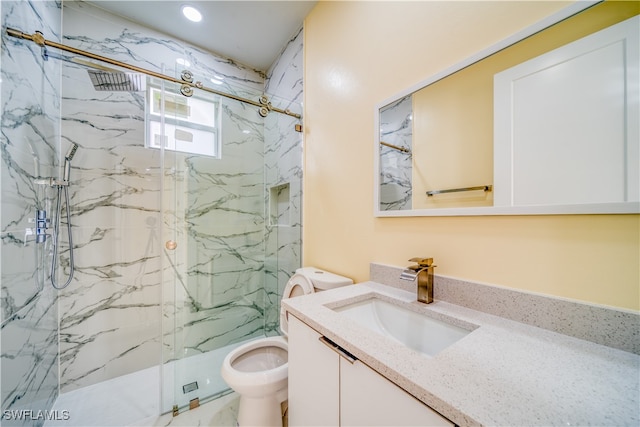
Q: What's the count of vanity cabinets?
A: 1